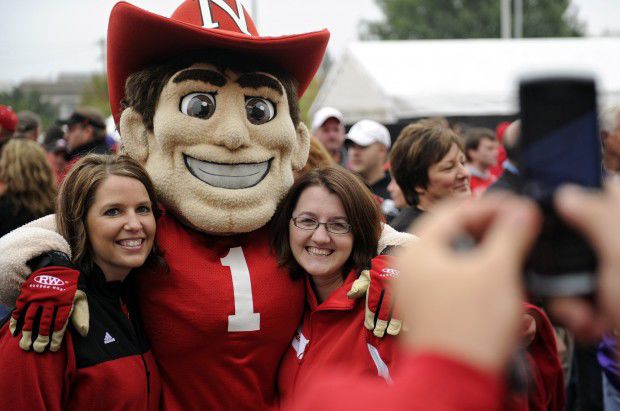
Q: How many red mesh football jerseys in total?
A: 1